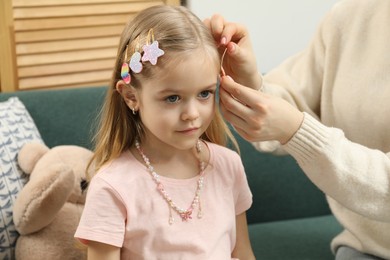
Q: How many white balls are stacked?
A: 0